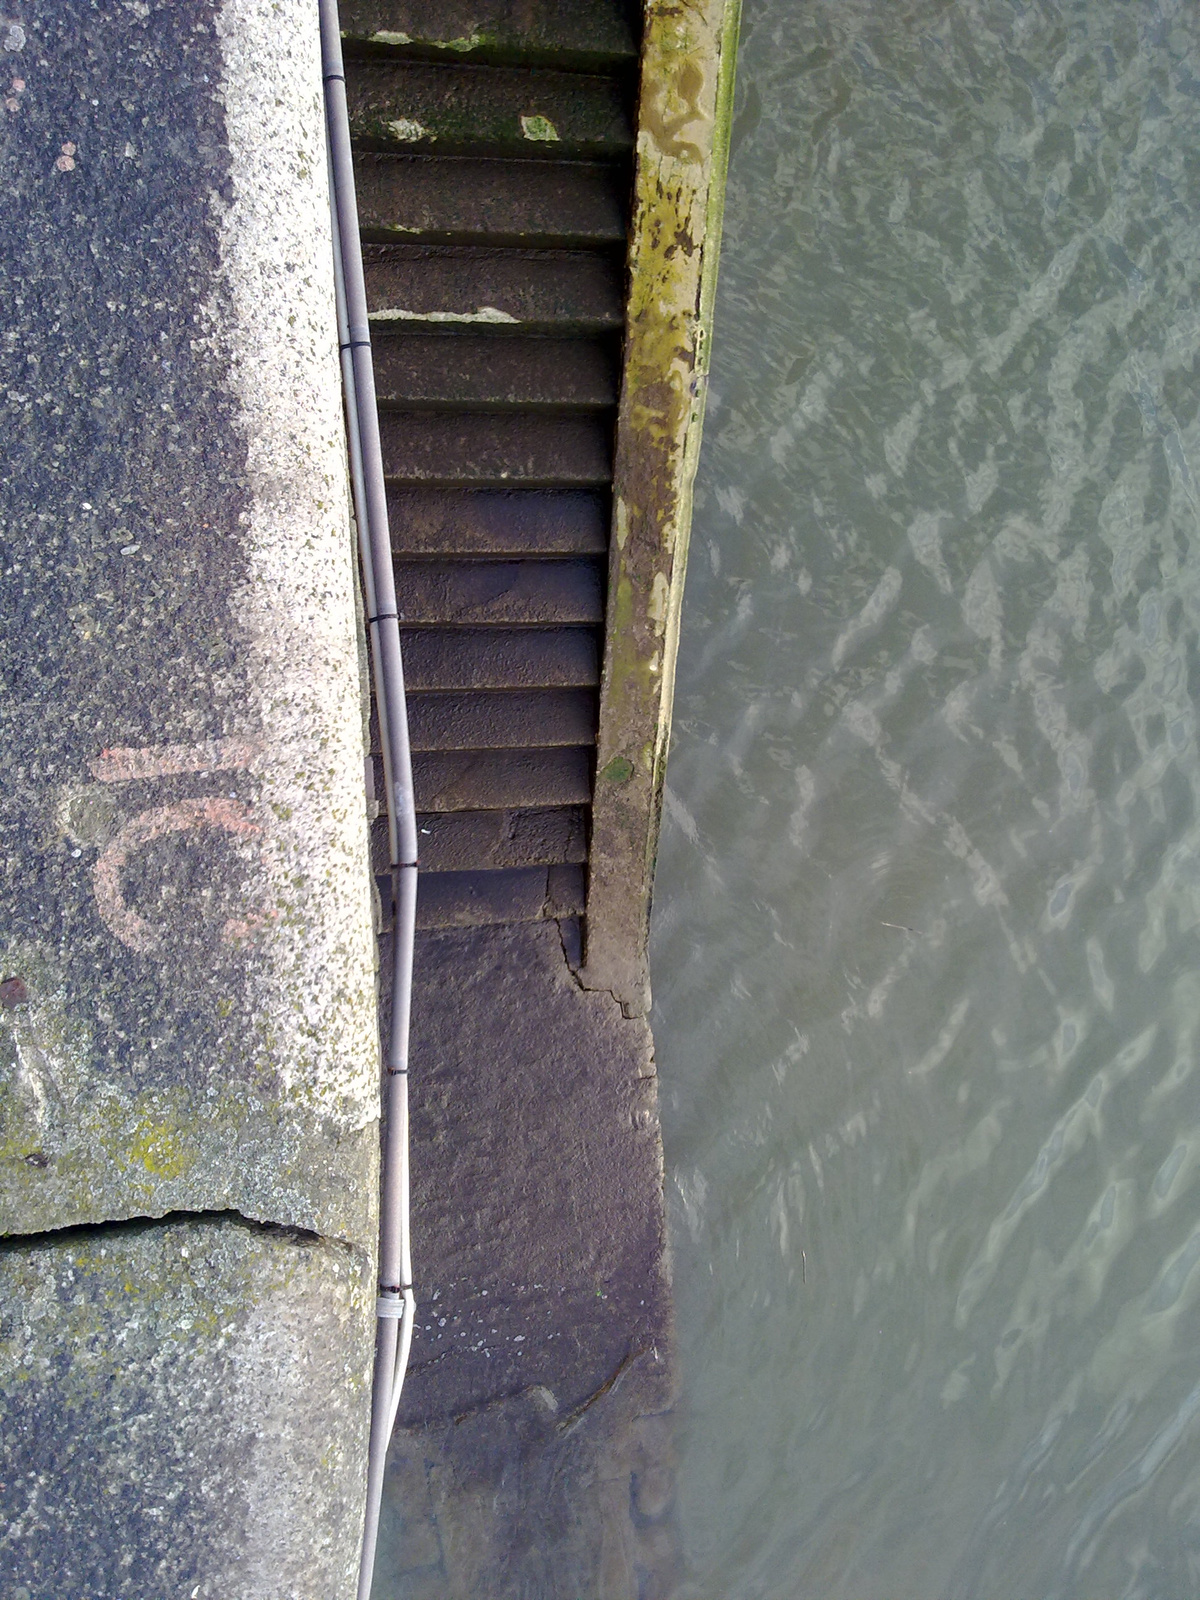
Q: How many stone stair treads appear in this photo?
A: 13